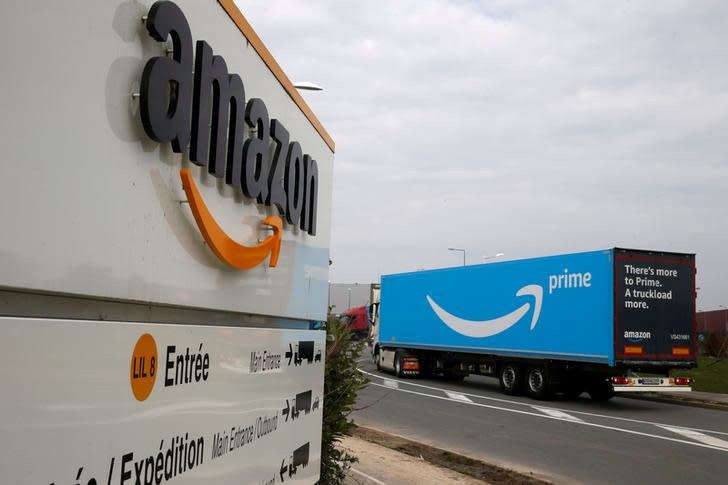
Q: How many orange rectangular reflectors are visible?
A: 2